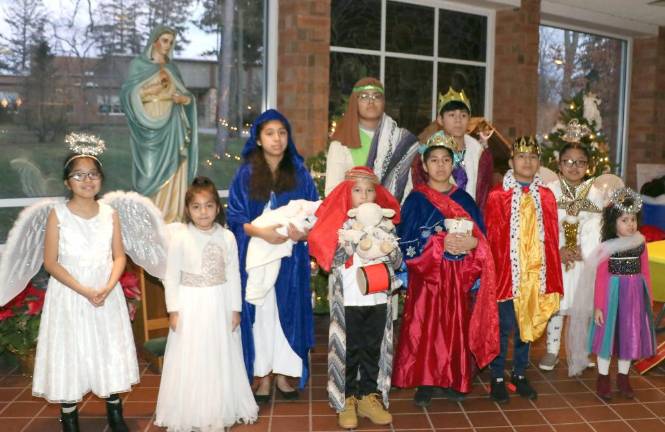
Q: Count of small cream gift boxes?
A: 1